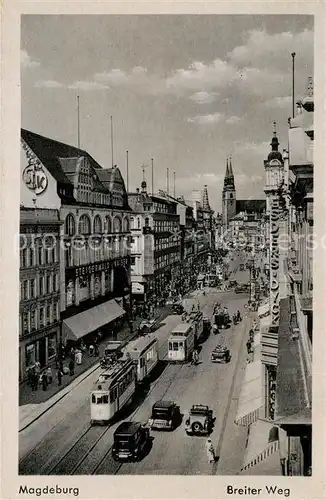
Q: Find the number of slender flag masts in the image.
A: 7